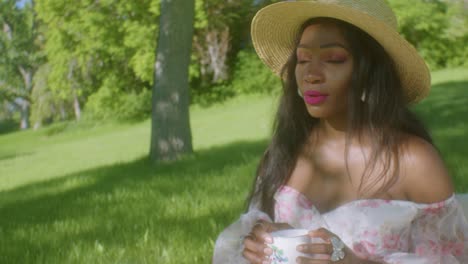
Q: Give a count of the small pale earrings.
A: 2